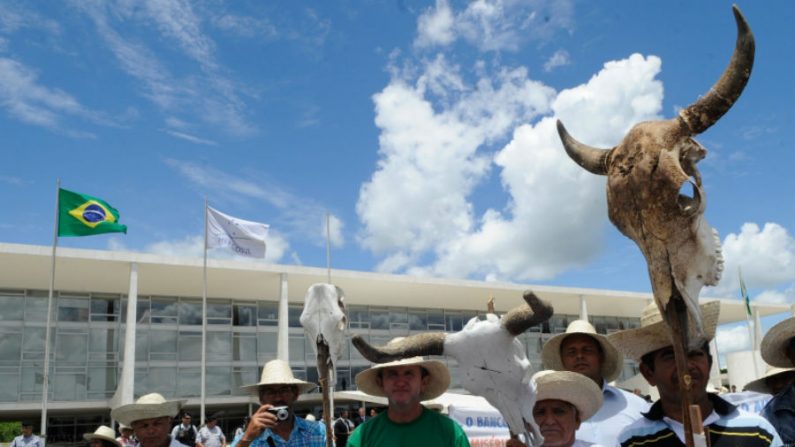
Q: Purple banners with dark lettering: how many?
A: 0